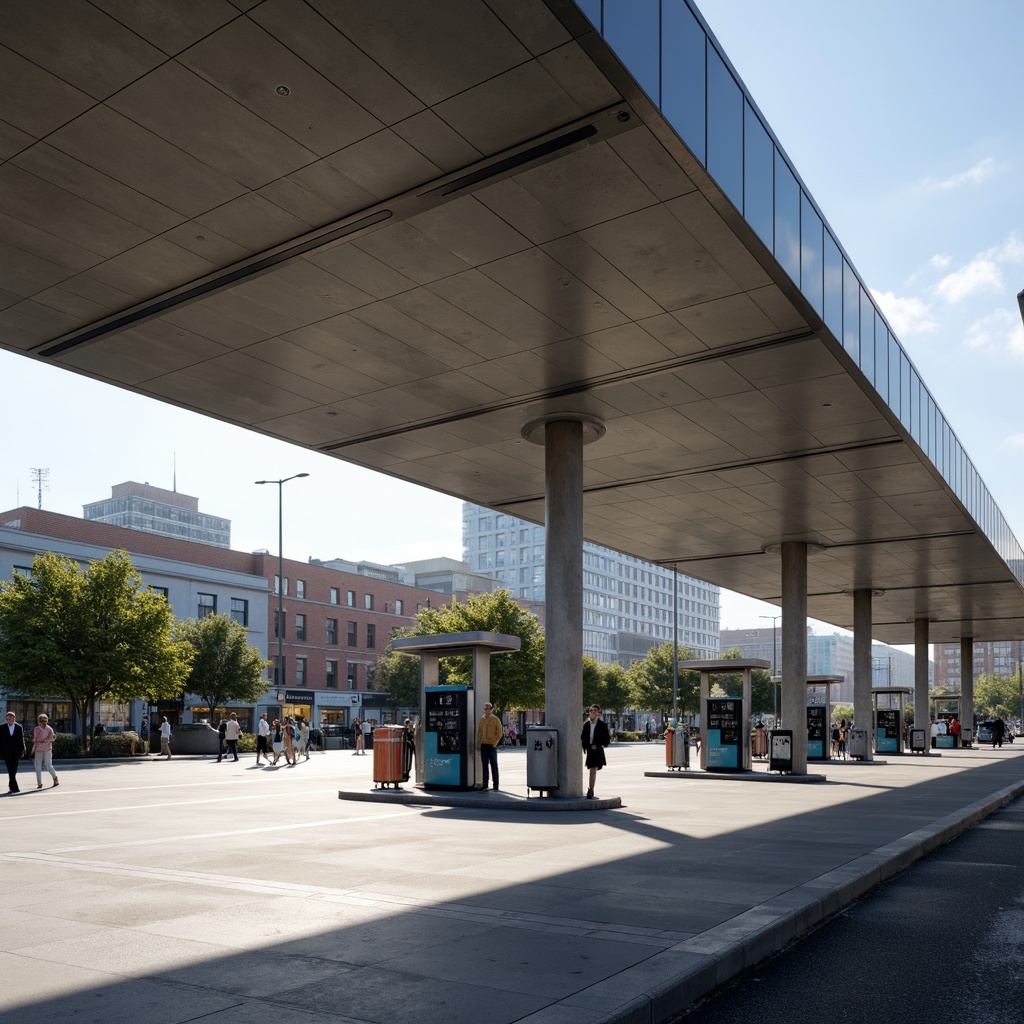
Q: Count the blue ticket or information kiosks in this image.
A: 5